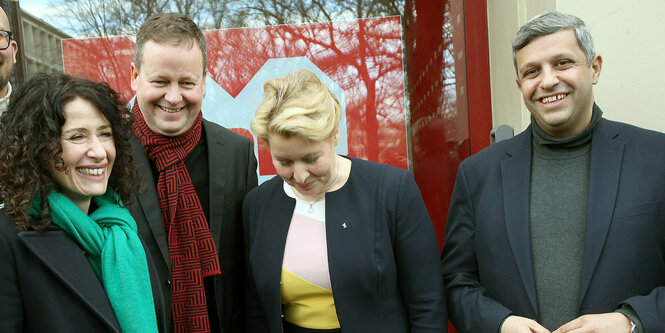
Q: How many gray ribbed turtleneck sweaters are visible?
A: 1